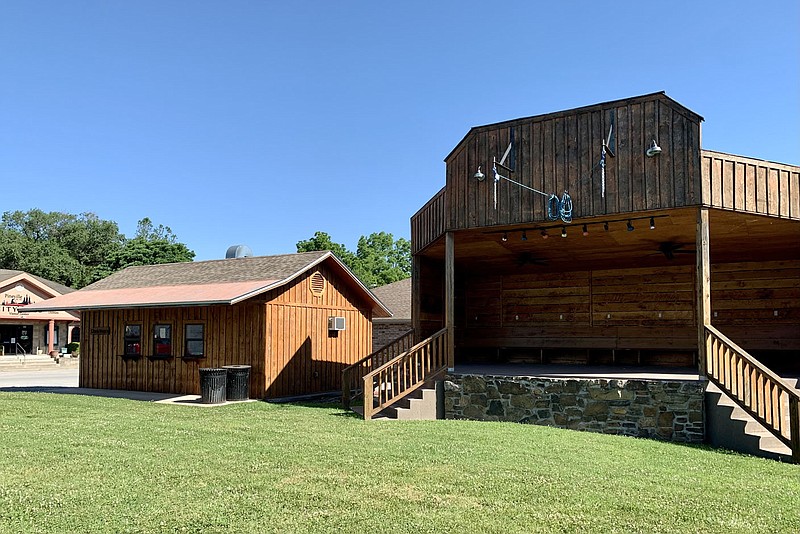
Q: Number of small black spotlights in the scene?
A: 8